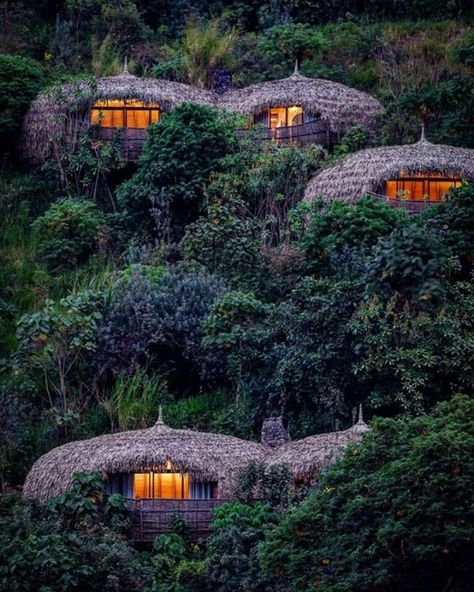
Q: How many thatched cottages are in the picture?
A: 5